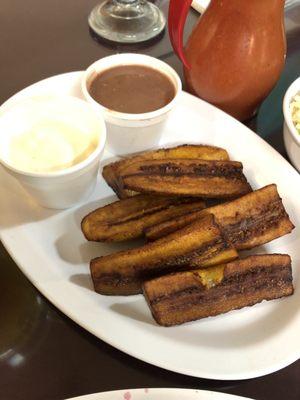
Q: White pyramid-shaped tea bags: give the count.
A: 0